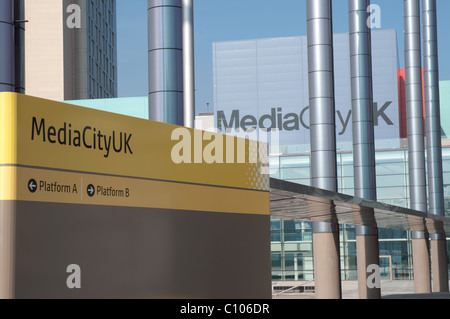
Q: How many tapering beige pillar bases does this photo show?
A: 4